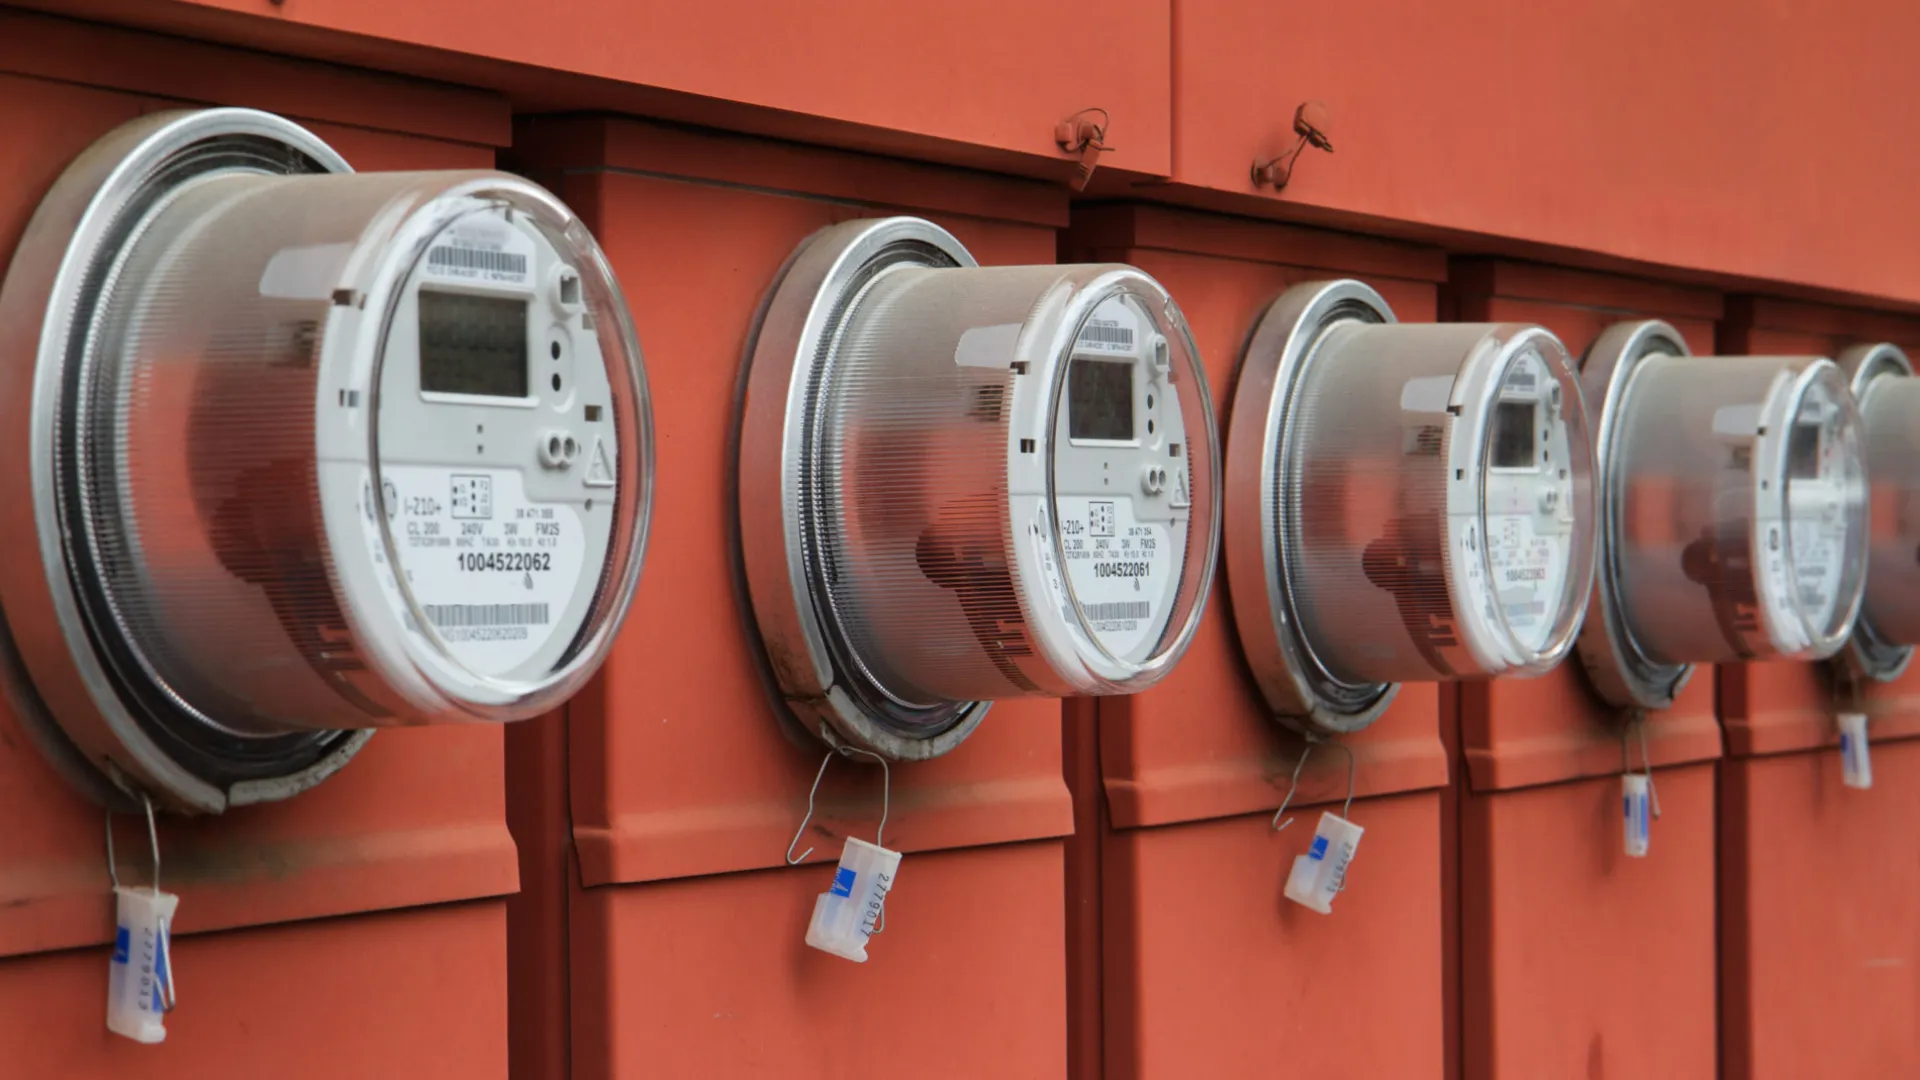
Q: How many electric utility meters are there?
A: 5